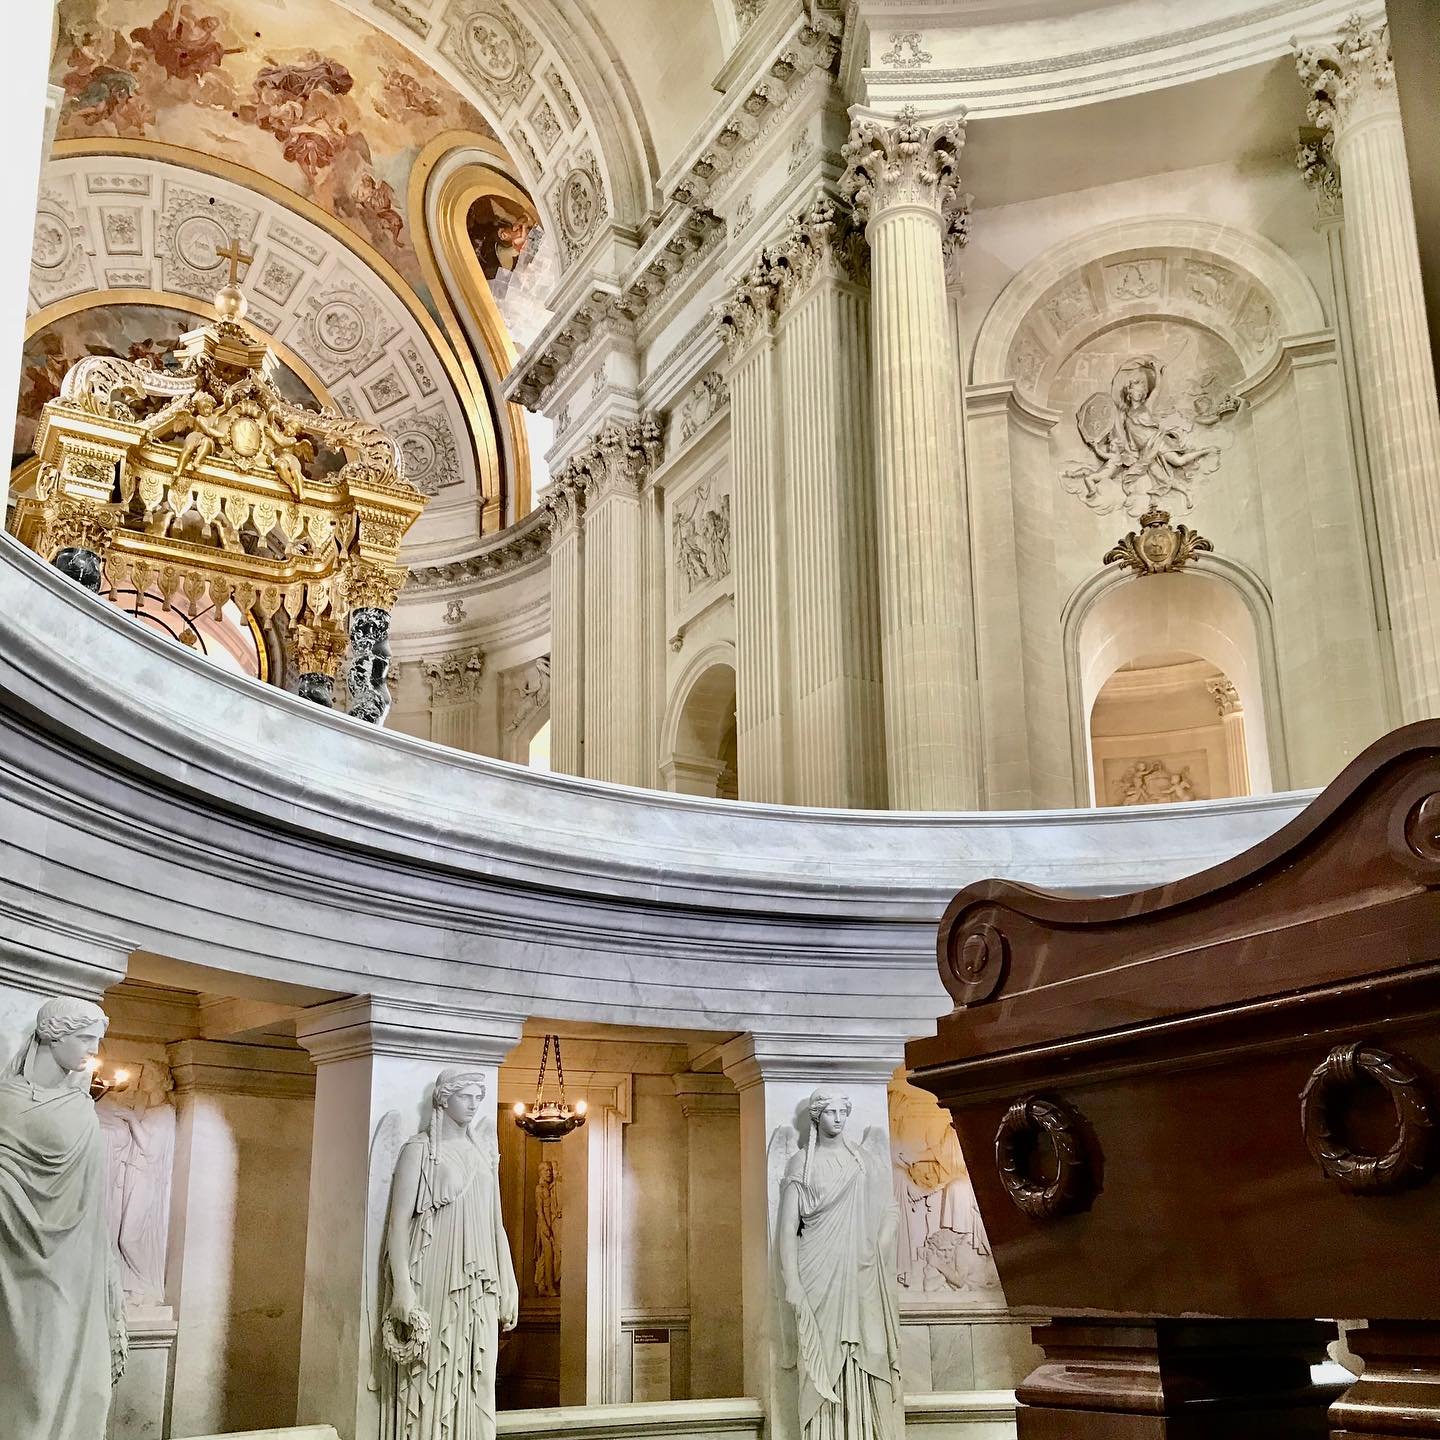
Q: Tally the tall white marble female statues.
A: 3